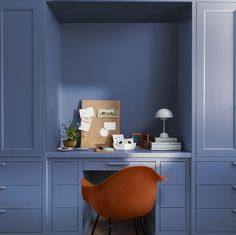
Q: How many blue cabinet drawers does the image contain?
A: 13